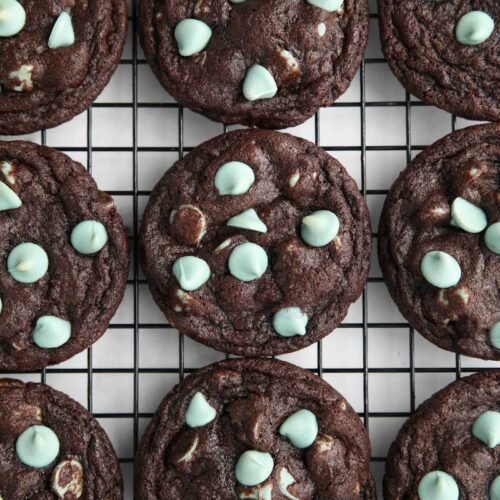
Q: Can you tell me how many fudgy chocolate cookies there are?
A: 9